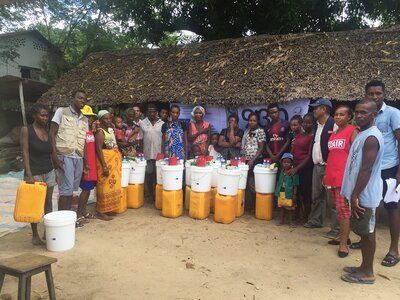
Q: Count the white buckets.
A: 11